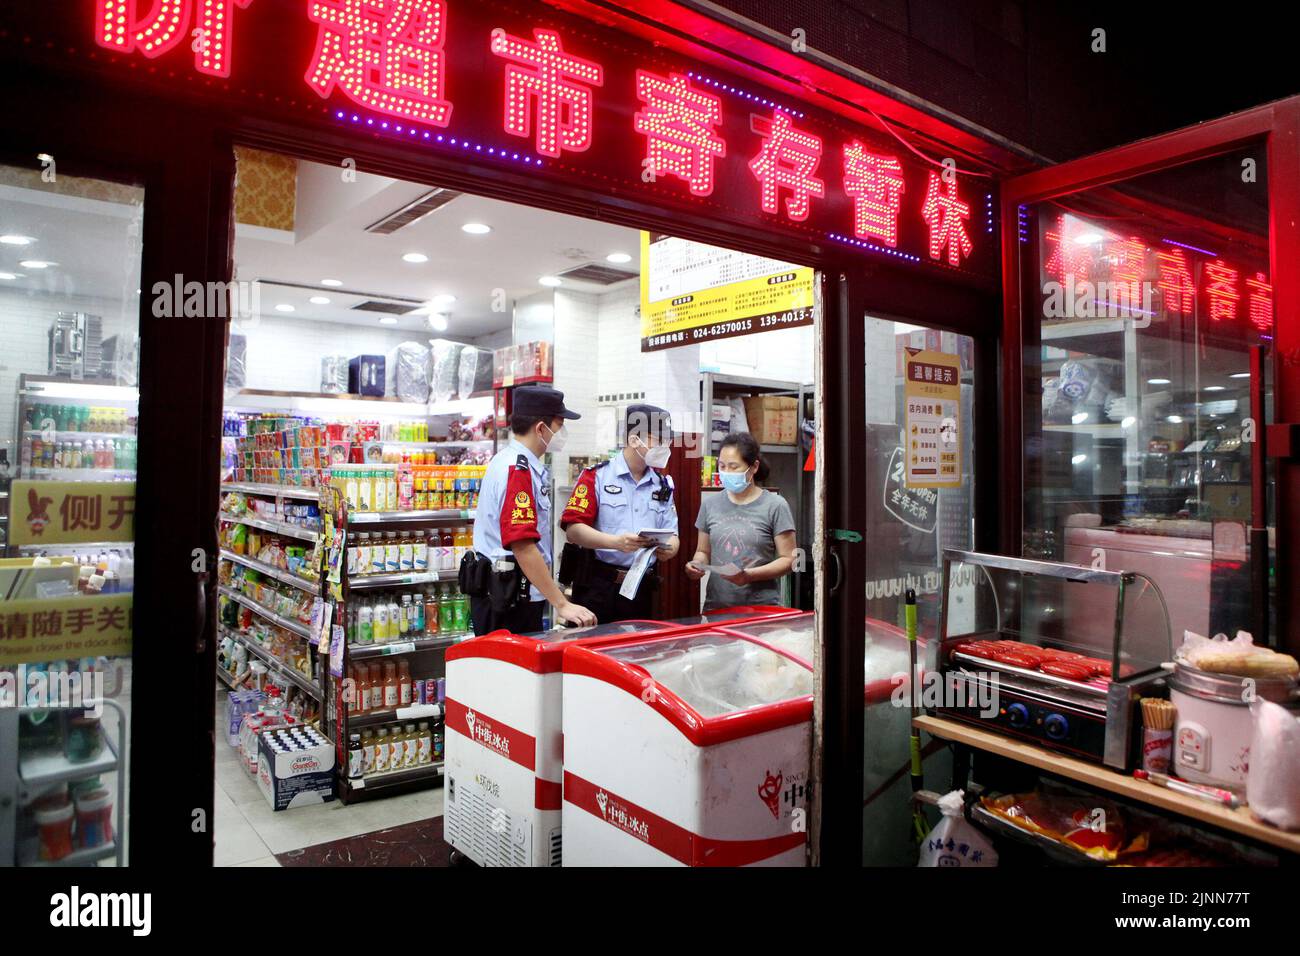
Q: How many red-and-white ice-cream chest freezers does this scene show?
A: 2